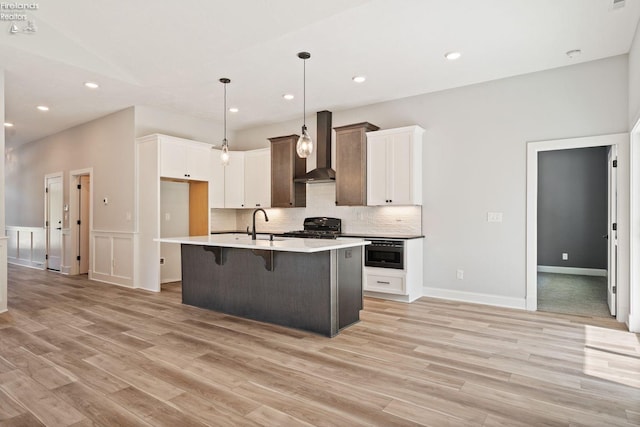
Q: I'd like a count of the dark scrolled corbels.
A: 2